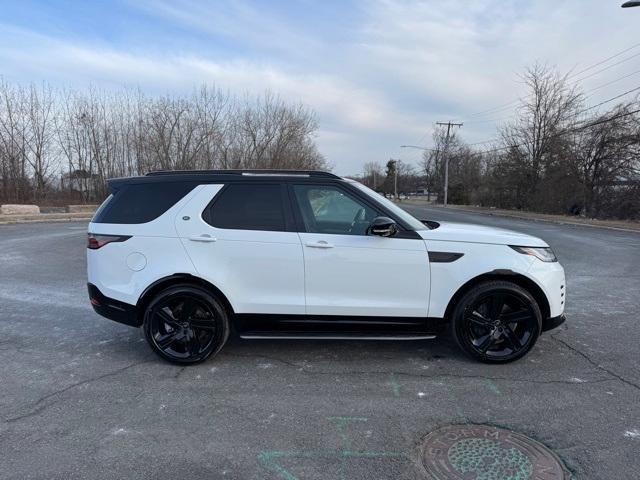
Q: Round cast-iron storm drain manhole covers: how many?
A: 1